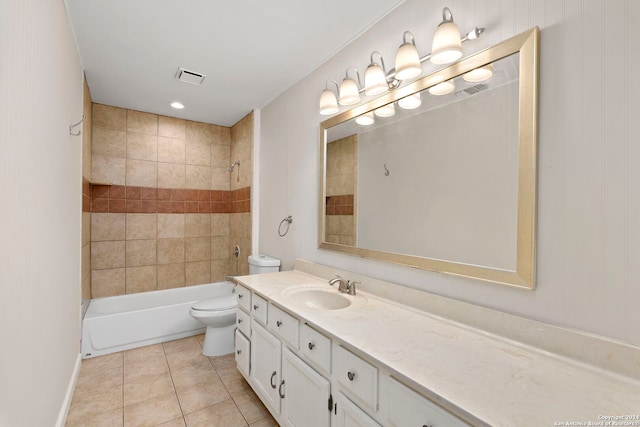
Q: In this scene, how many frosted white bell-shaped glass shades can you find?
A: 5